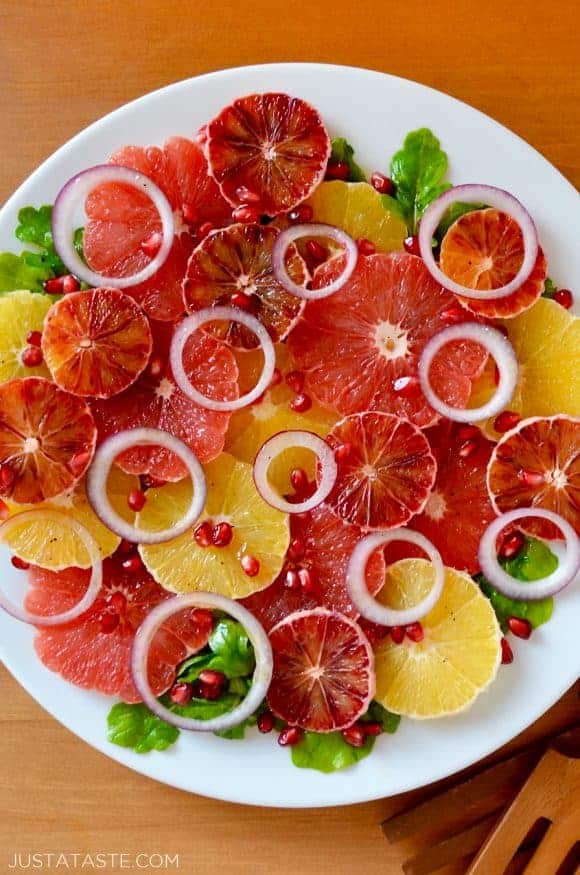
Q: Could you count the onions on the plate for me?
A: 11